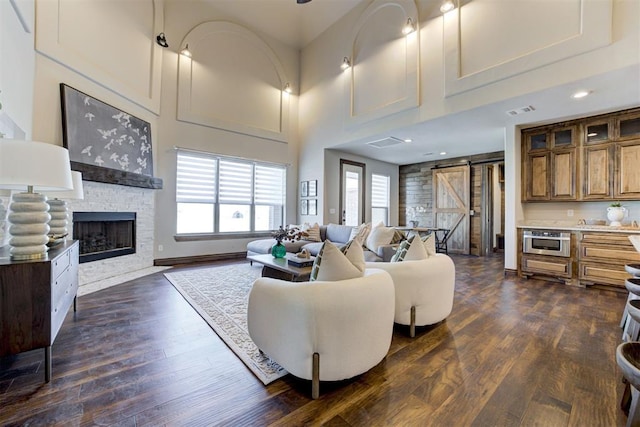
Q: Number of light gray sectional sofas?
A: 1